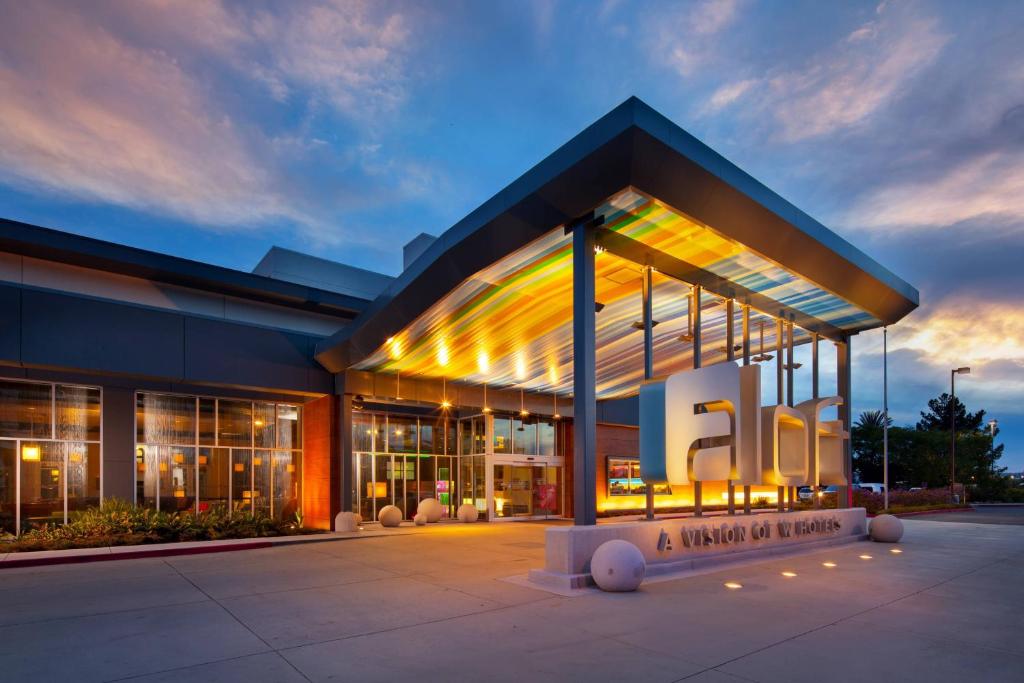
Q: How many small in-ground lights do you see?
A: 5